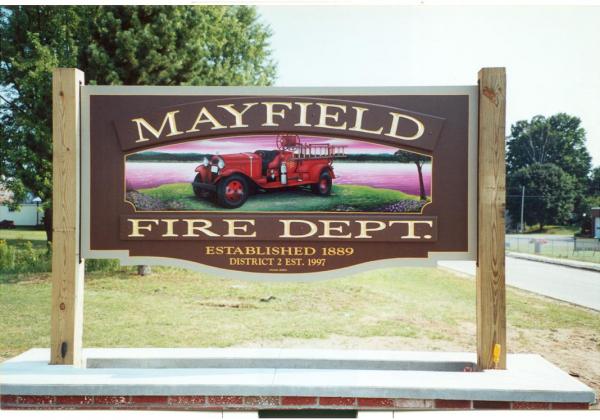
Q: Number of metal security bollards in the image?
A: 0